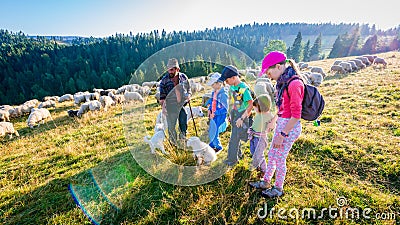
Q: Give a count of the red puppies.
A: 0